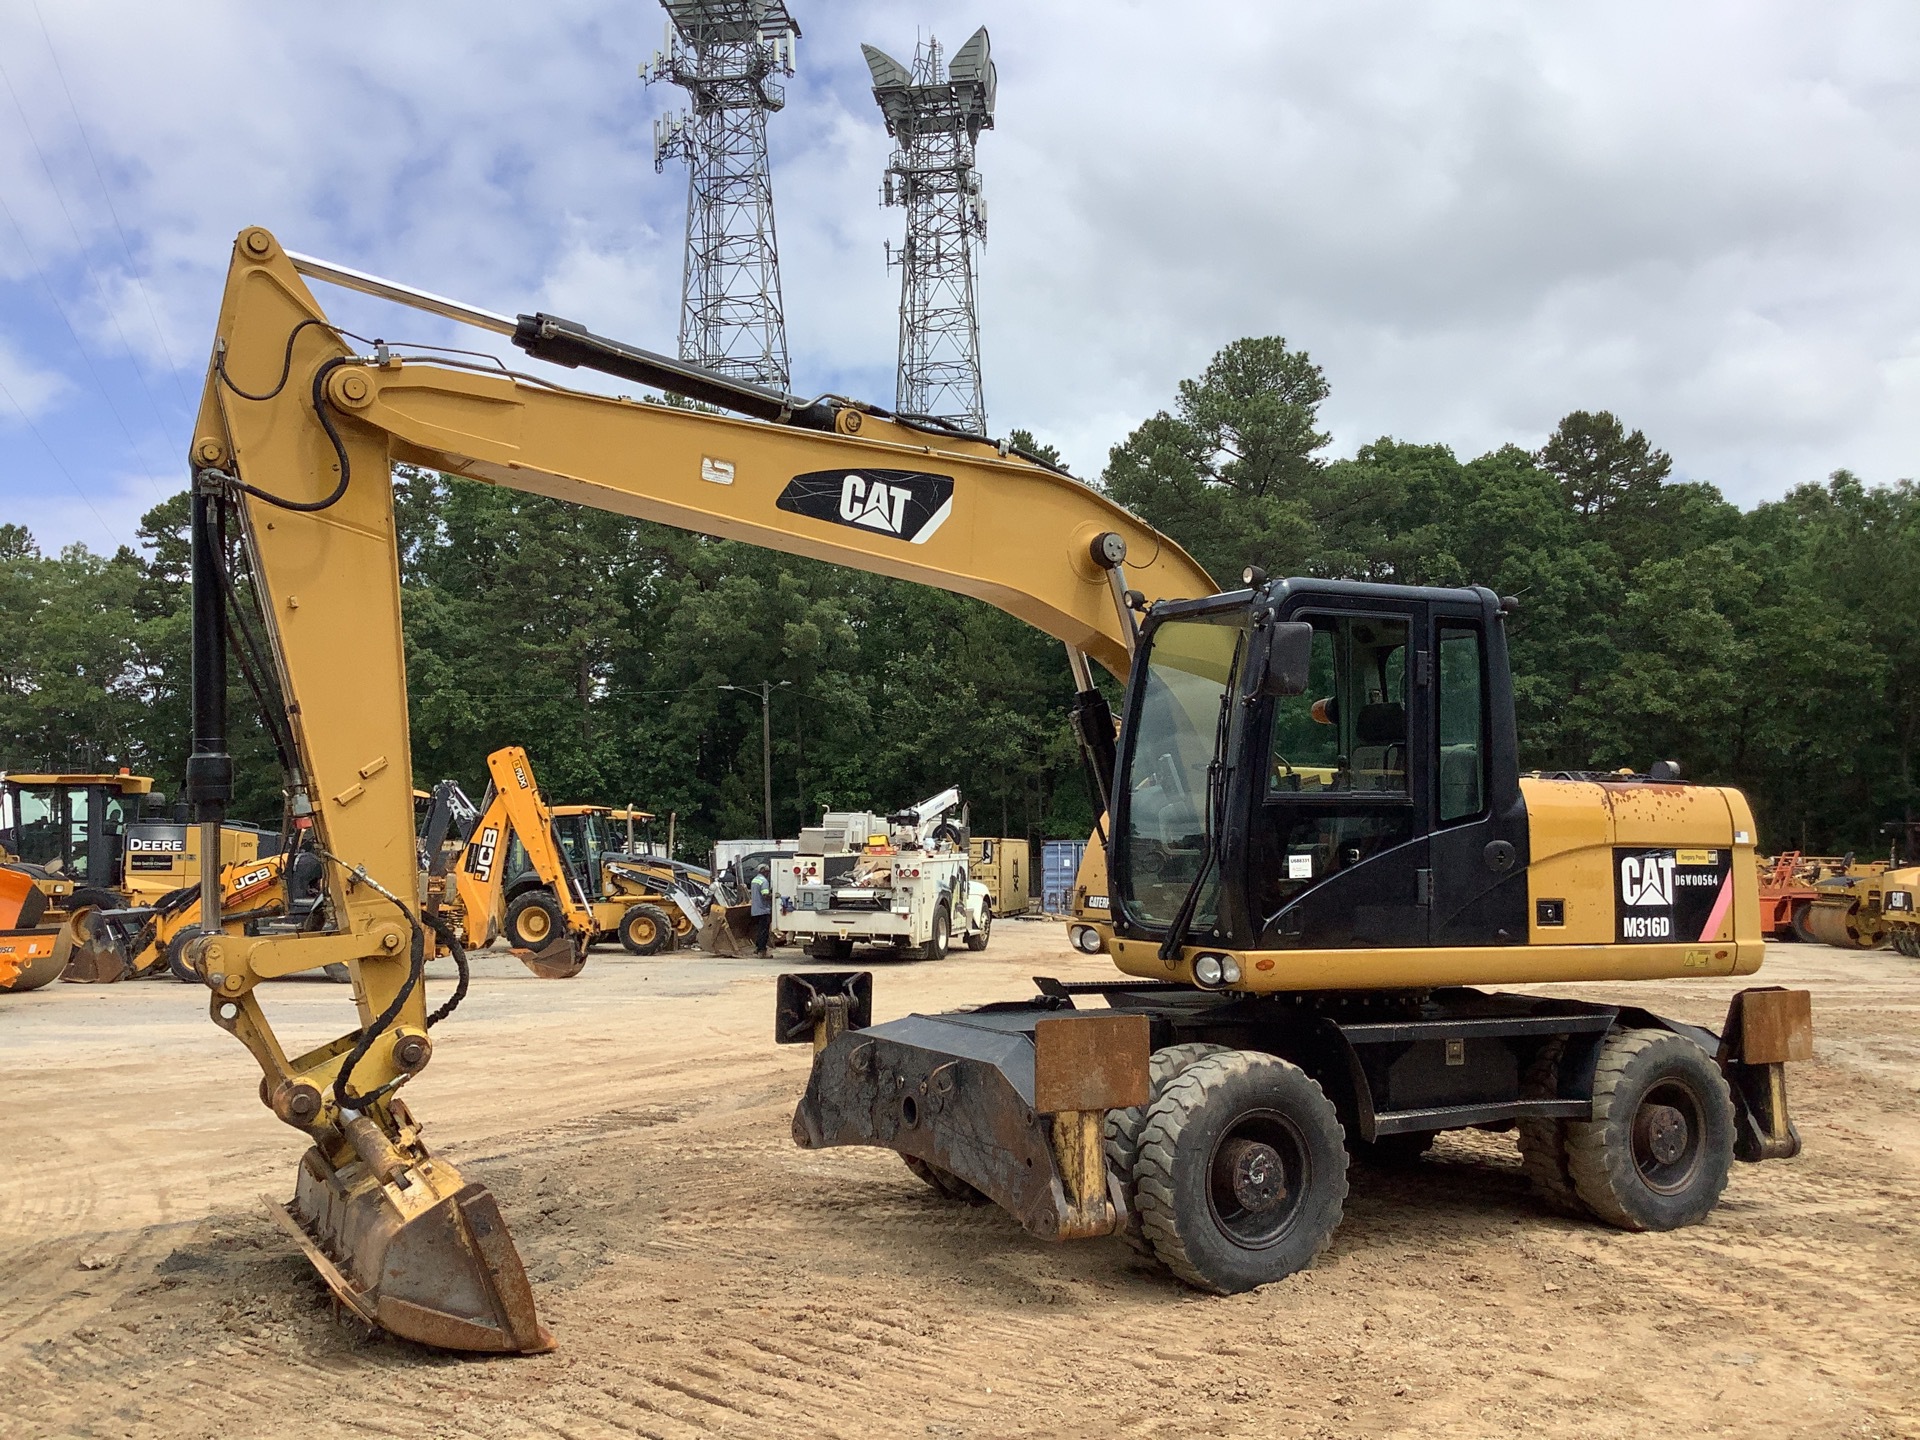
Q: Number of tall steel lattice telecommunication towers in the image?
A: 2